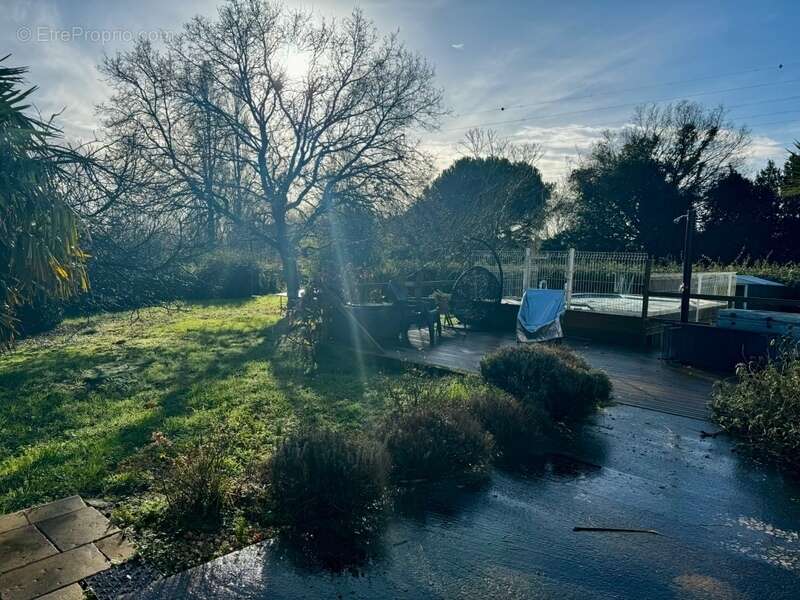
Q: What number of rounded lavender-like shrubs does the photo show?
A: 4